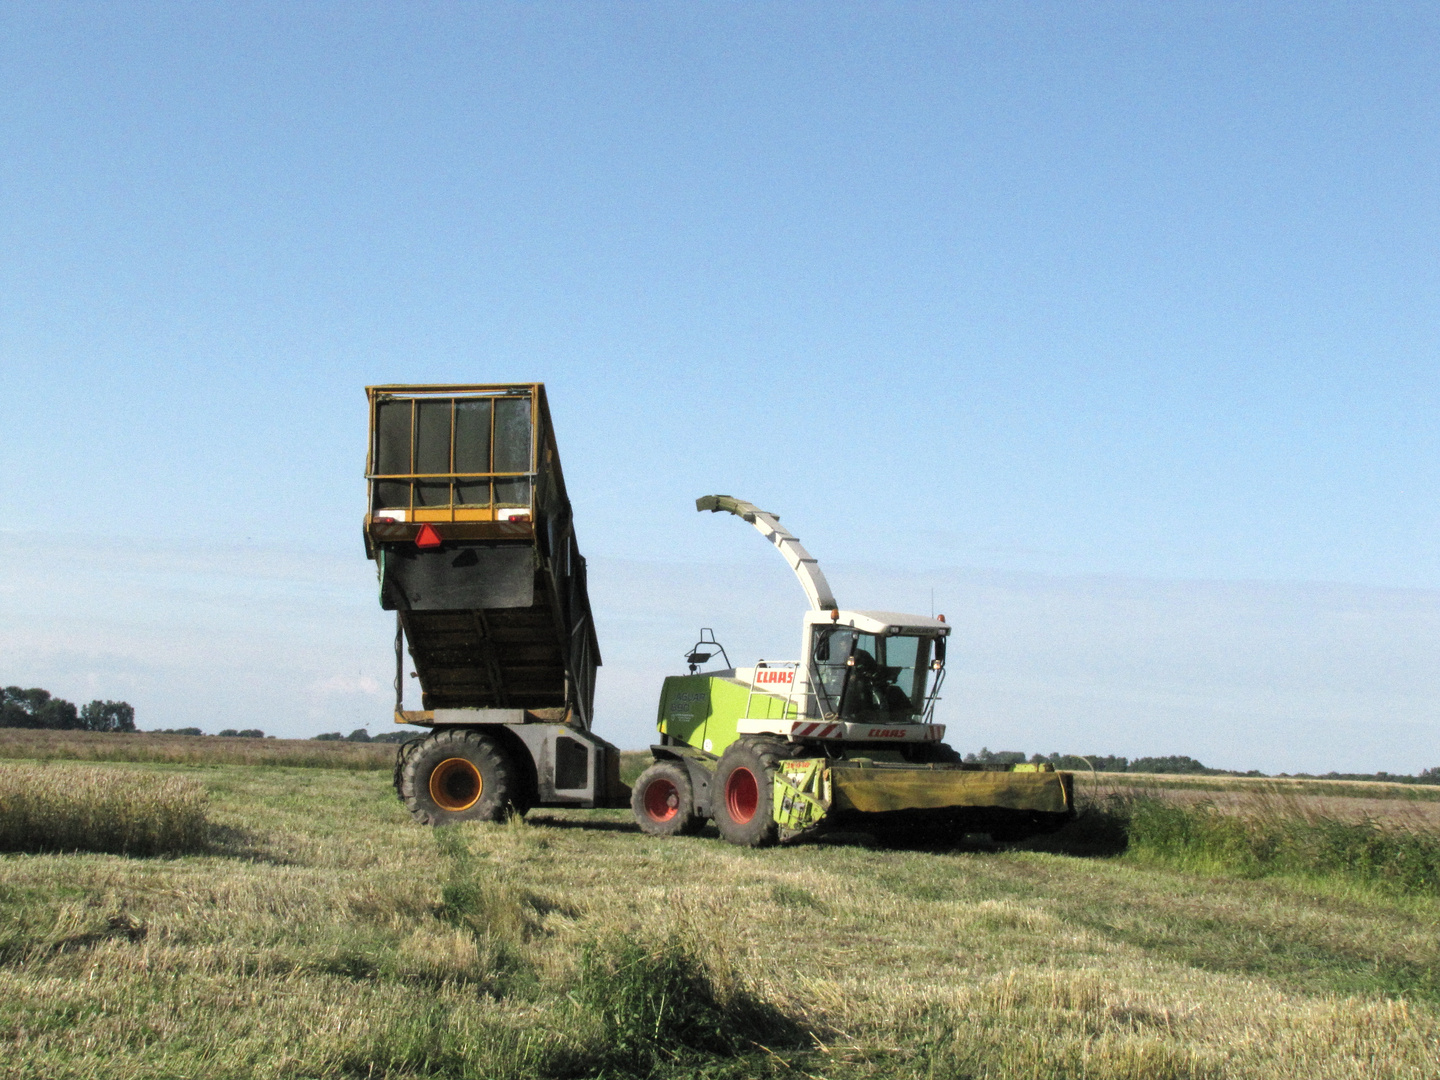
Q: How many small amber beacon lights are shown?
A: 2